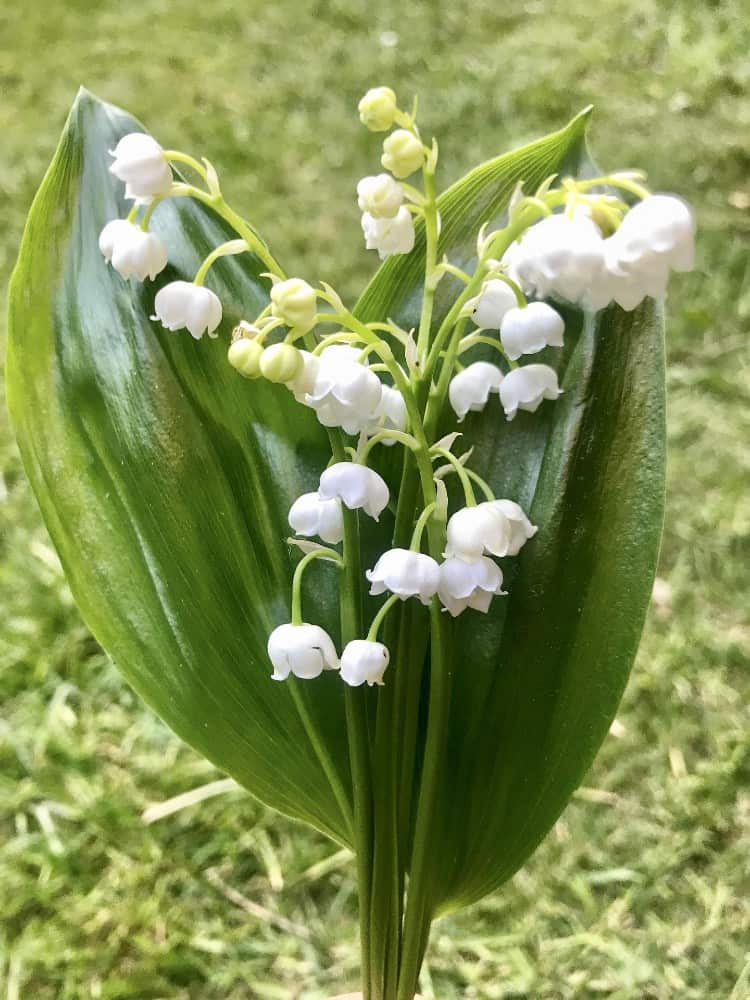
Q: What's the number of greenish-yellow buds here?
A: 5